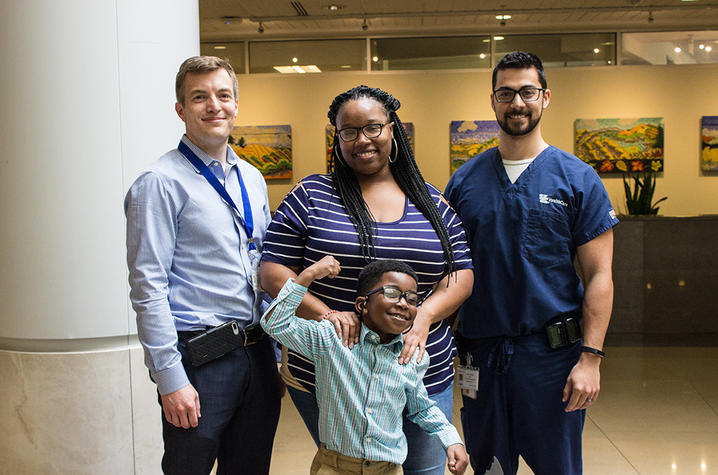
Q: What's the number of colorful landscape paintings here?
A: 5